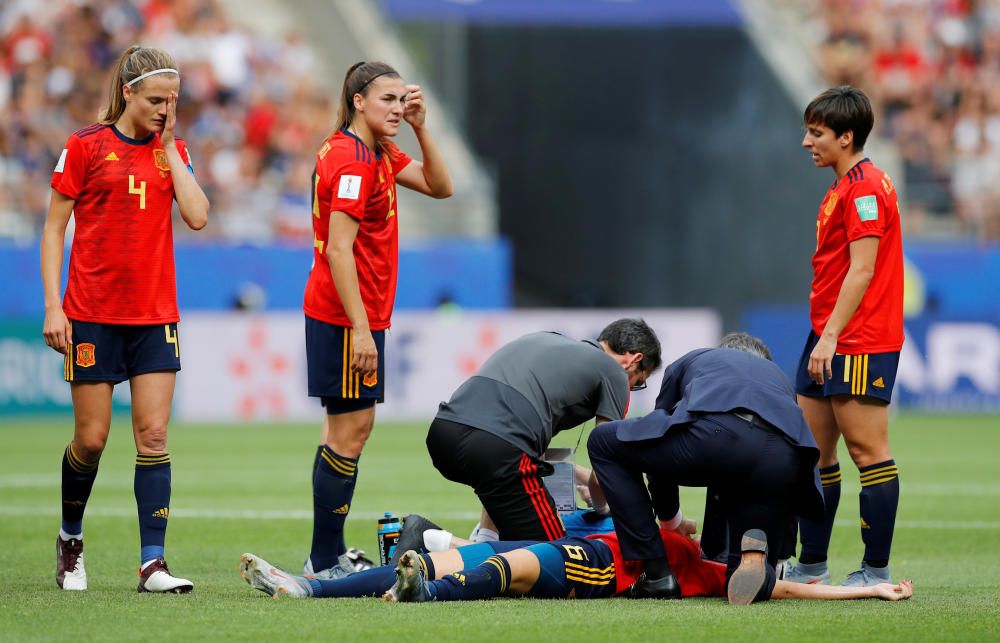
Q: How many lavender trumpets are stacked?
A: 0